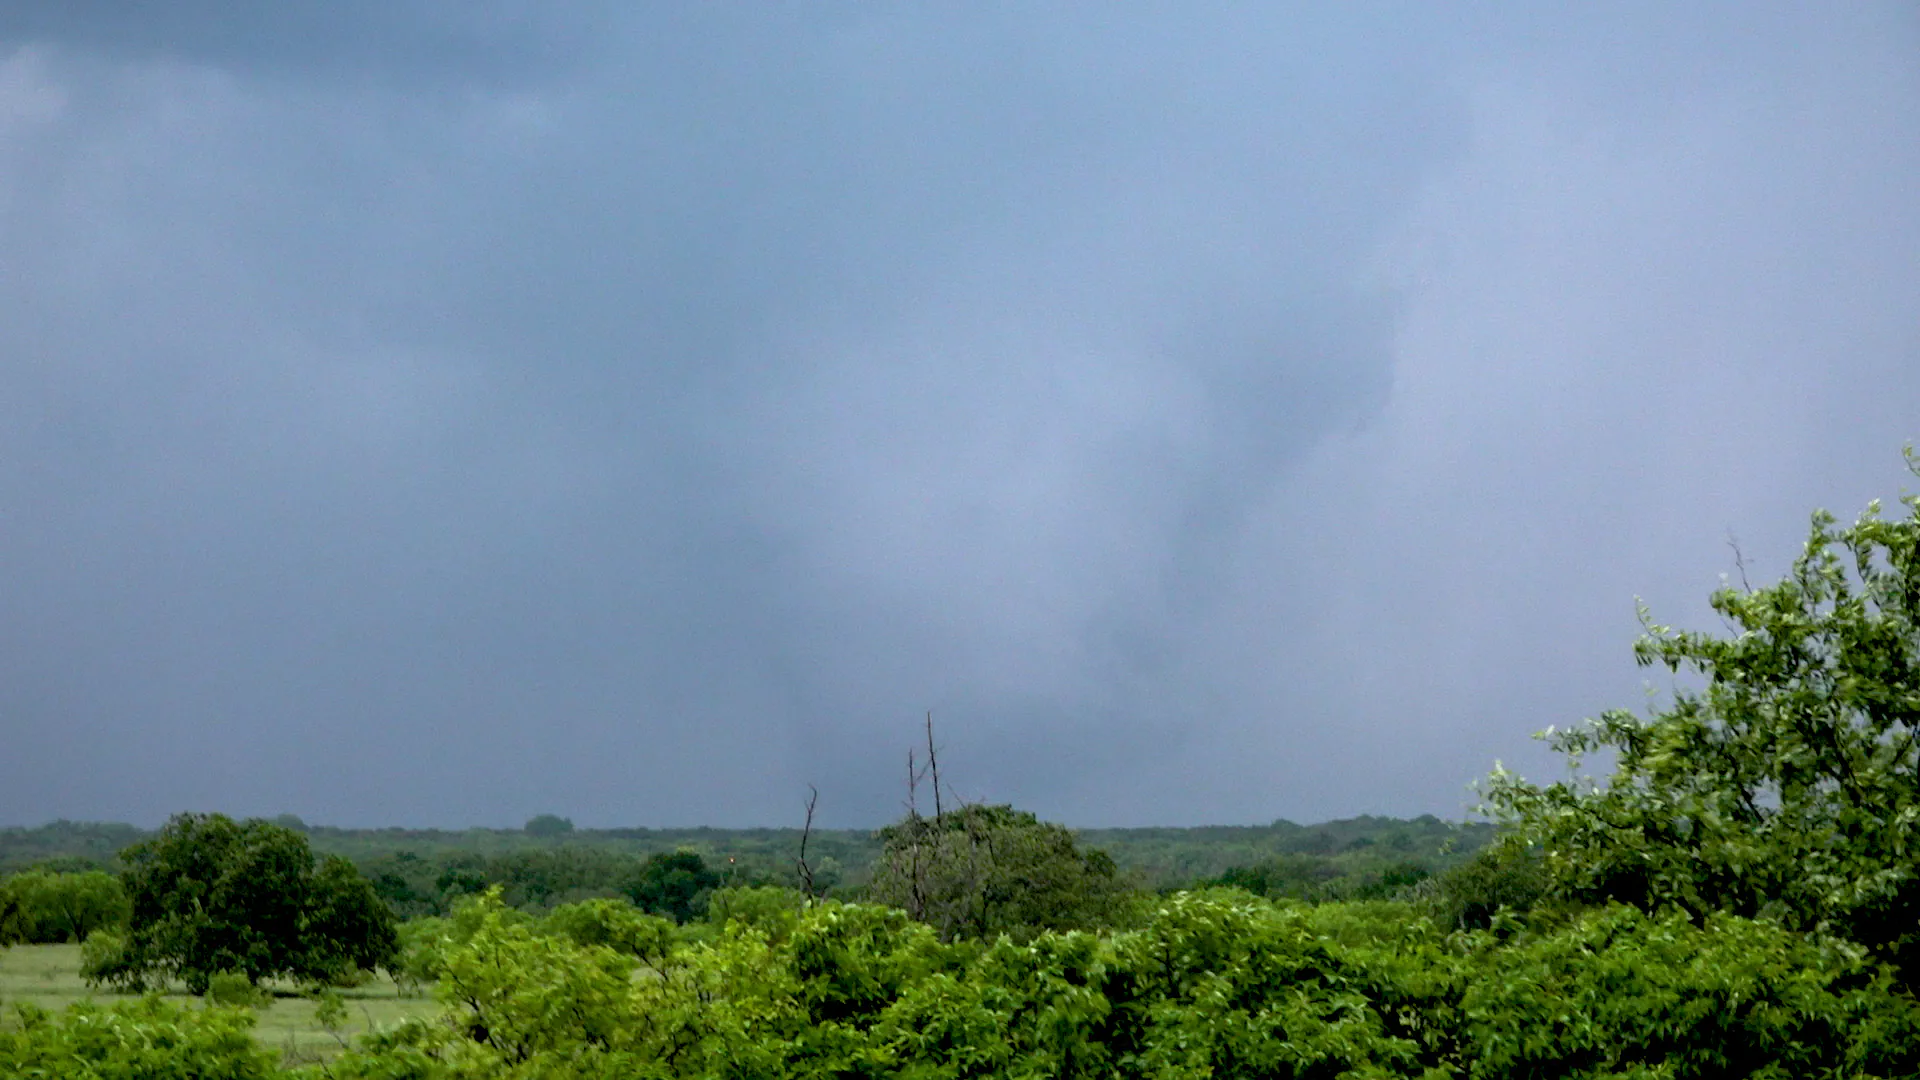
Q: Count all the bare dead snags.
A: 3